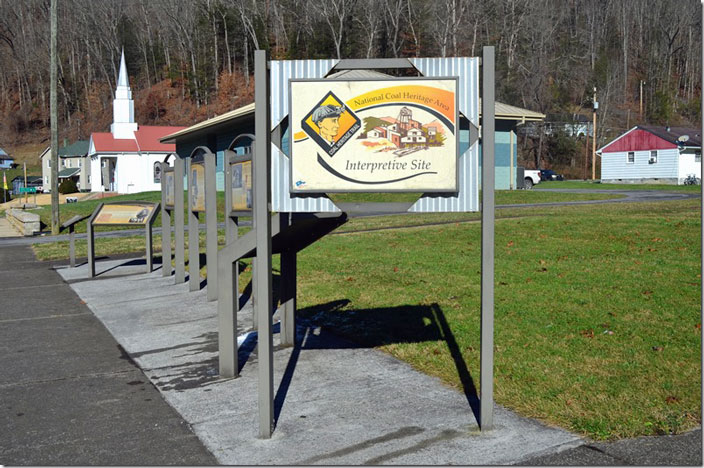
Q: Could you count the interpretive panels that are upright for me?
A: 3